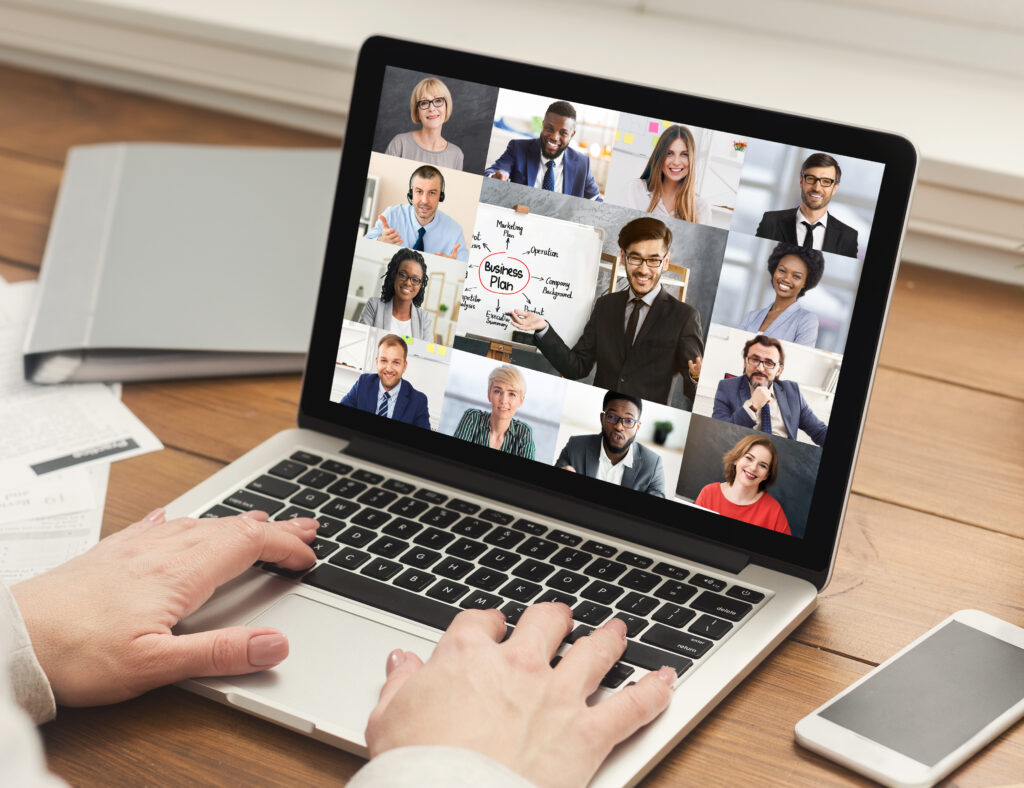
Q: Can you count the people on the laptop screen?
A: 13